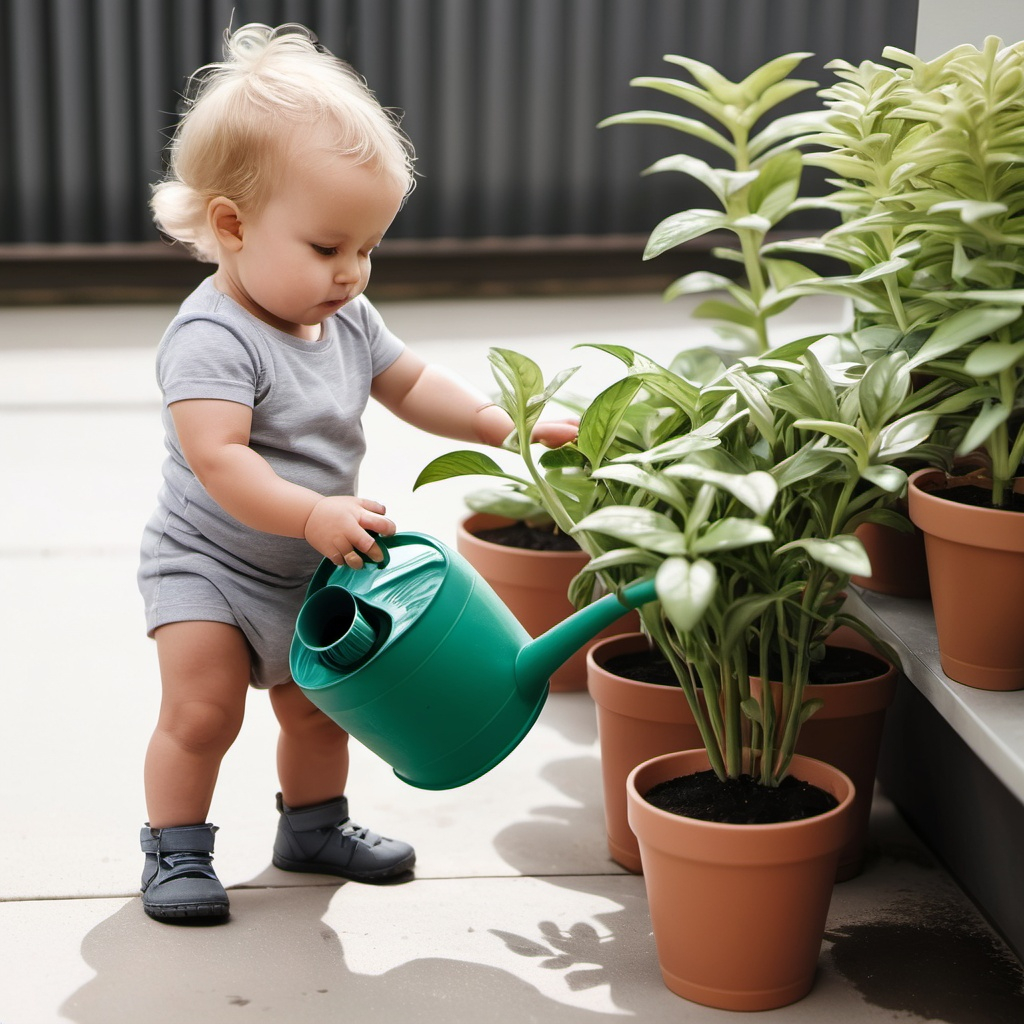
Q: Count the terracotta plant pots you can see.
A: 6